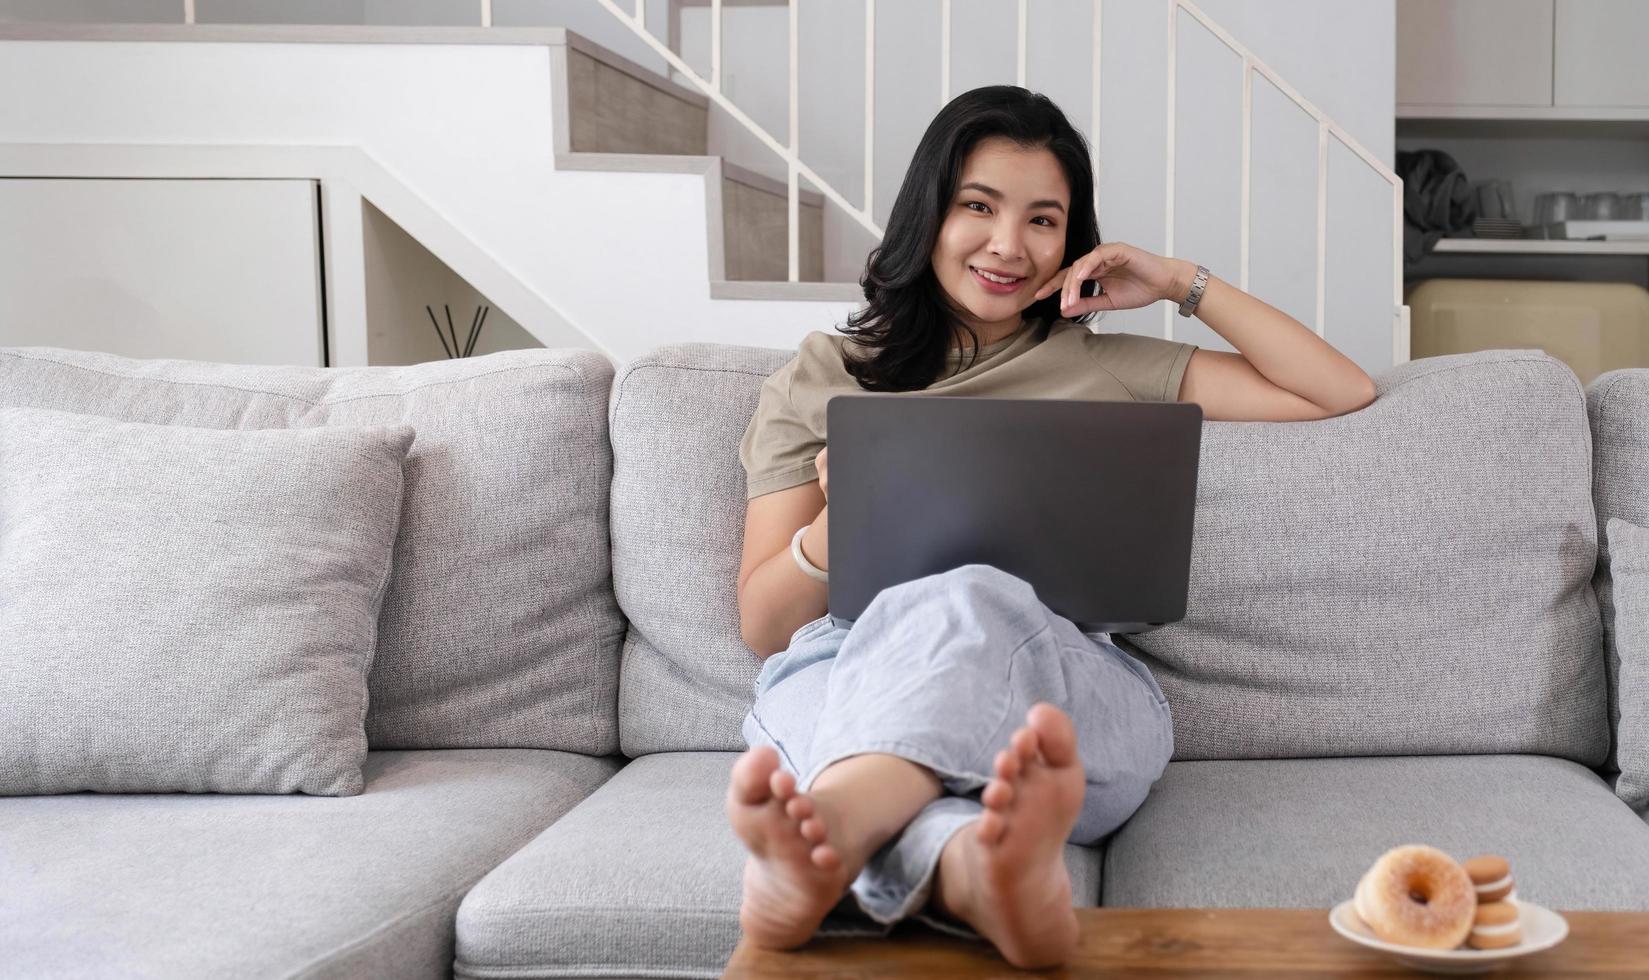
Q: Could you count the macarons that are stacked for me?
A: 2